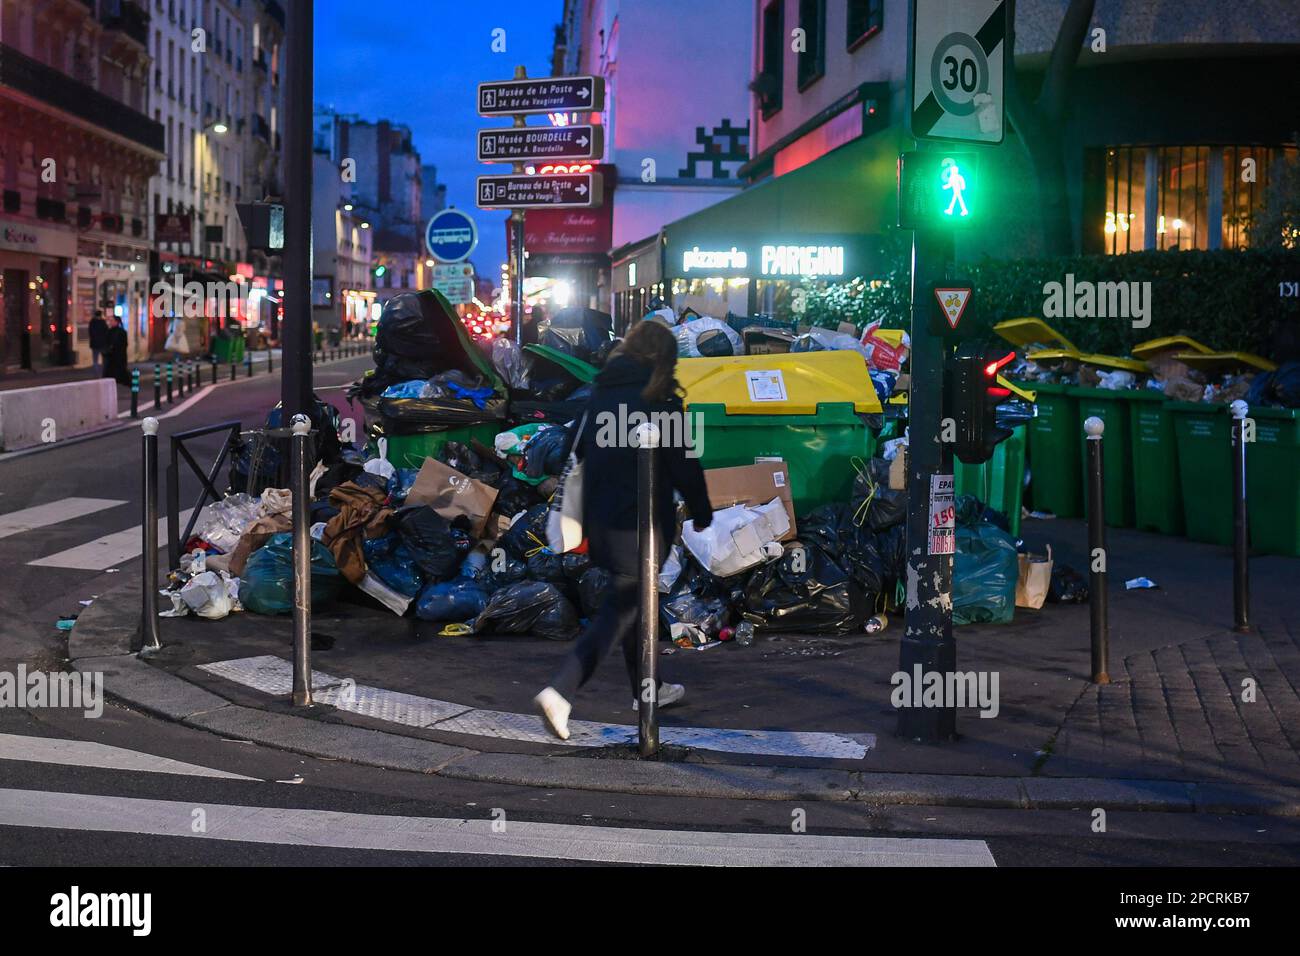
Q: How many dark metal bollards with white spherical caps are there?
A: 5